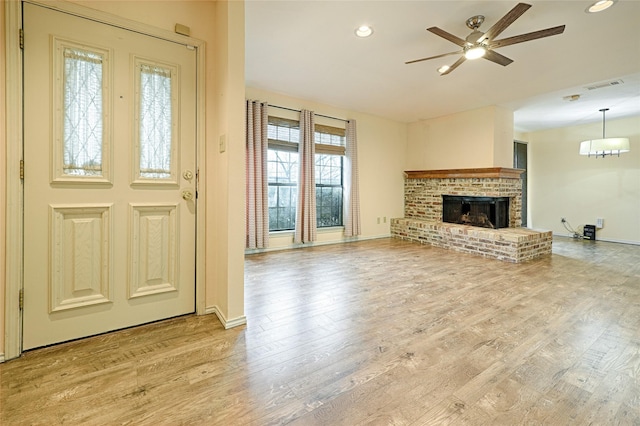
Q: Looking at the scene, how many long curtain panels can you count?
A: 3